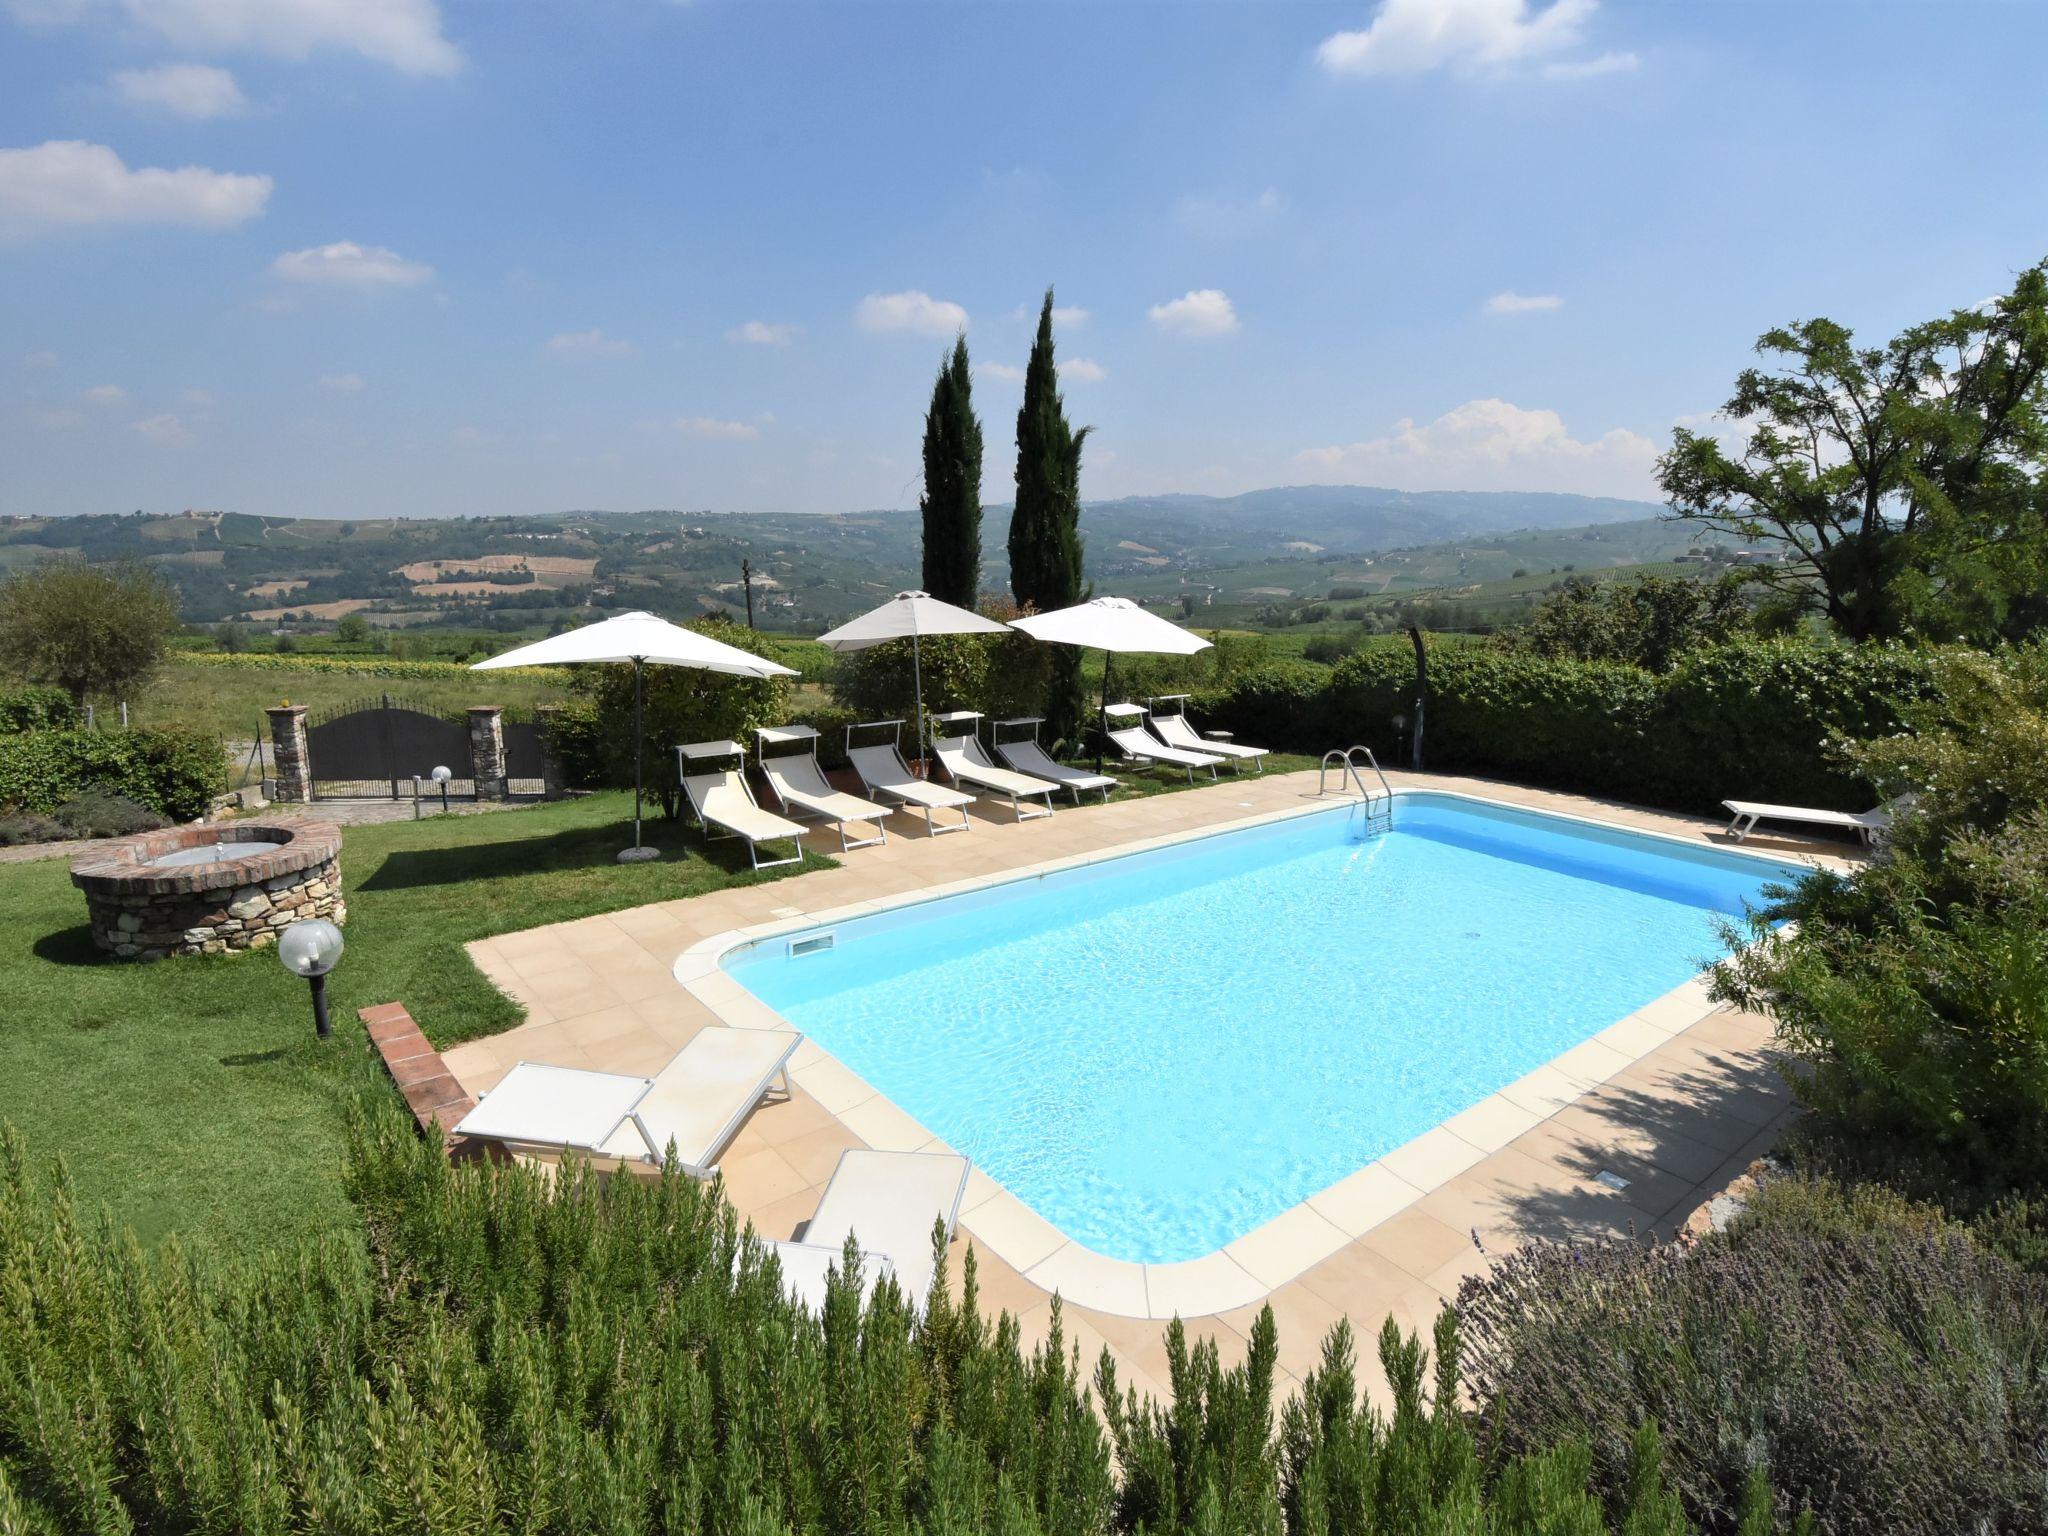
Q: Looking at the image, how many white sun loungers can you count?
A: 10